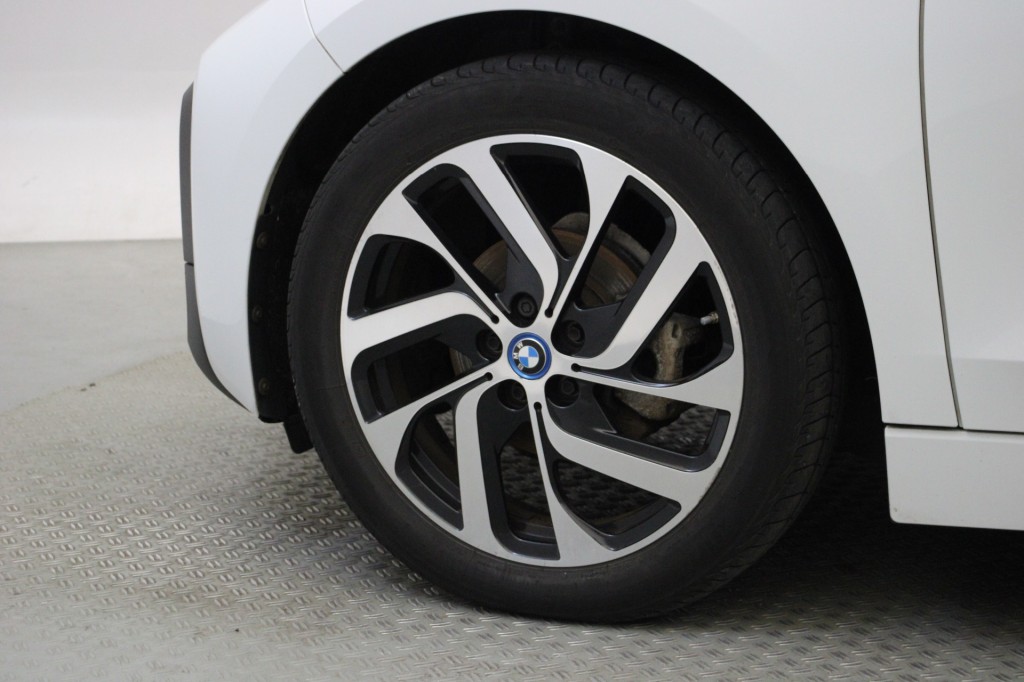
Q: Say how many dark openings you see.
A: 10